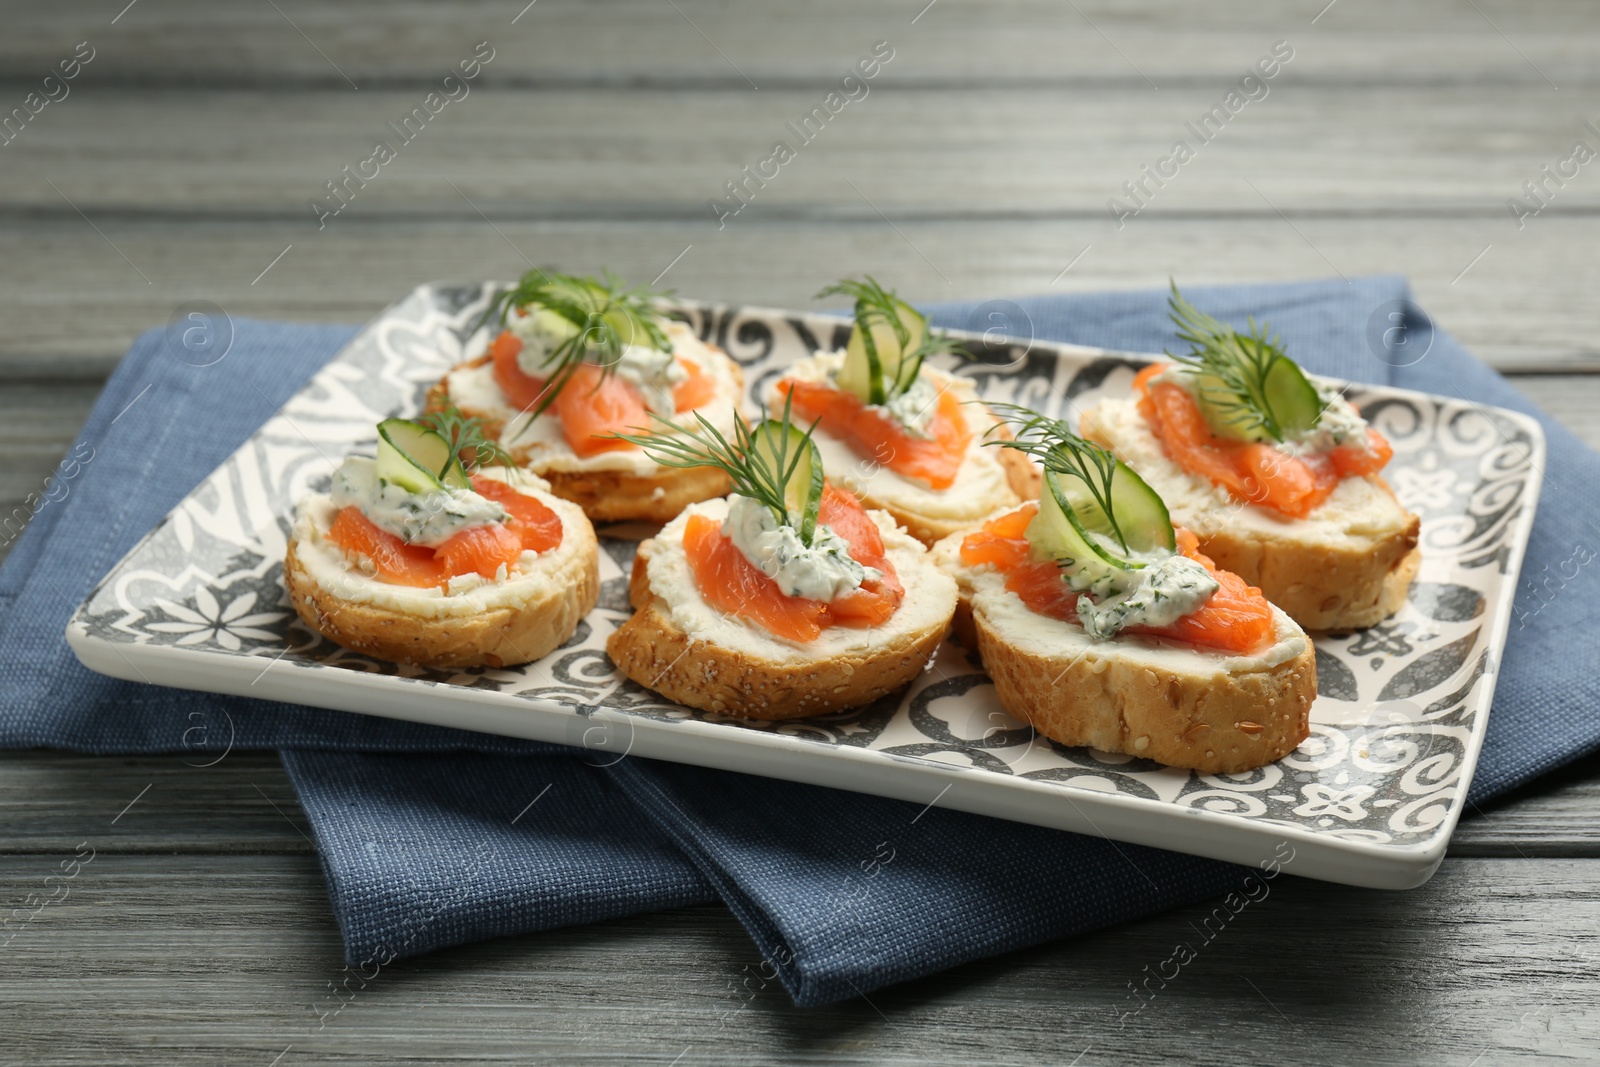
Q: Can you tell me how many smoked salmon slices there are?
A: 6